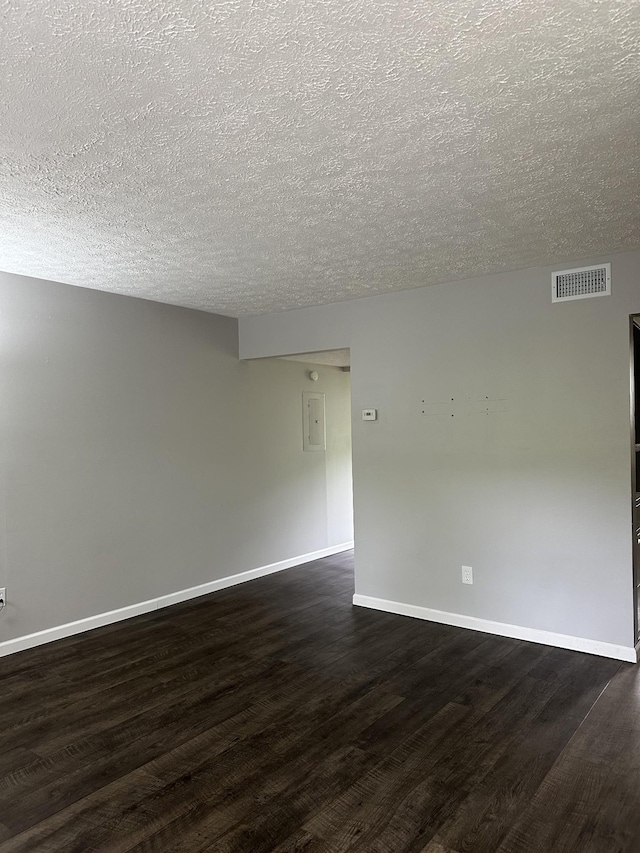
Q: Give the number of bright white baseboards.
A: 2